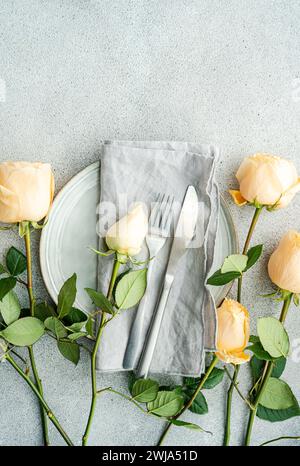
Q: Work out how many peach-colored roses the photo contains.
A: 5